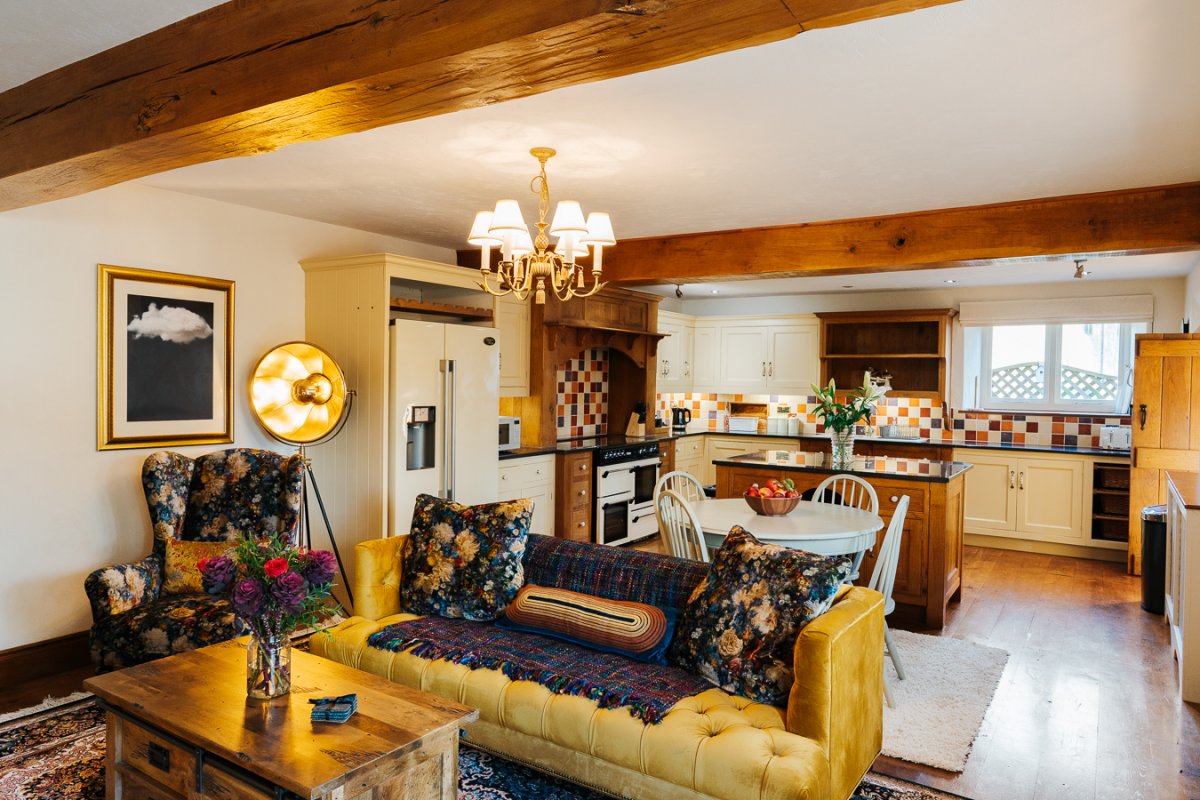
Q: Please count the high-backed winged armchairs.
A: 1